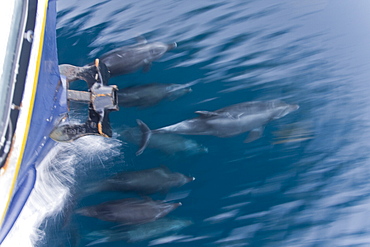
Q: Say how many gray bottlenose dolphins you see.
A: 7